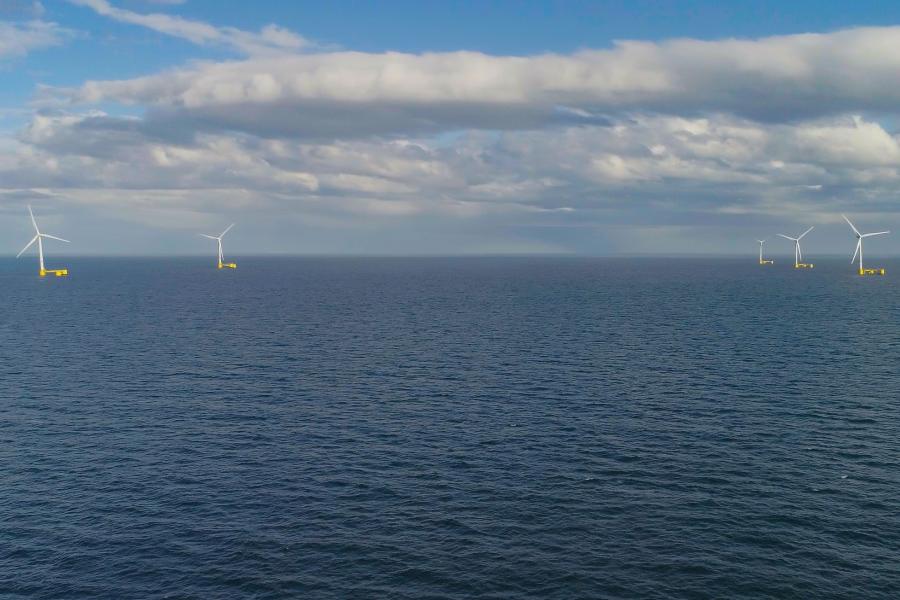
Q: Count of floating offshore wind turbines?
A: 5